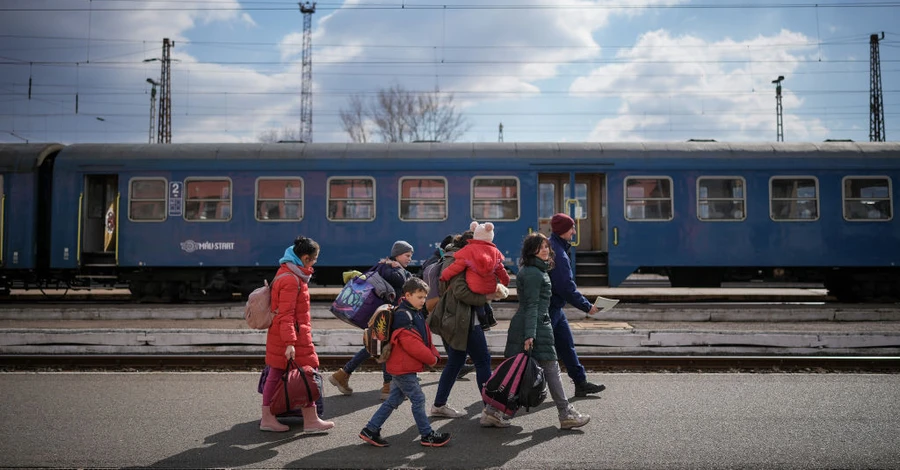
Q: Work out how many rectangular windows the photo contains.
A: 10